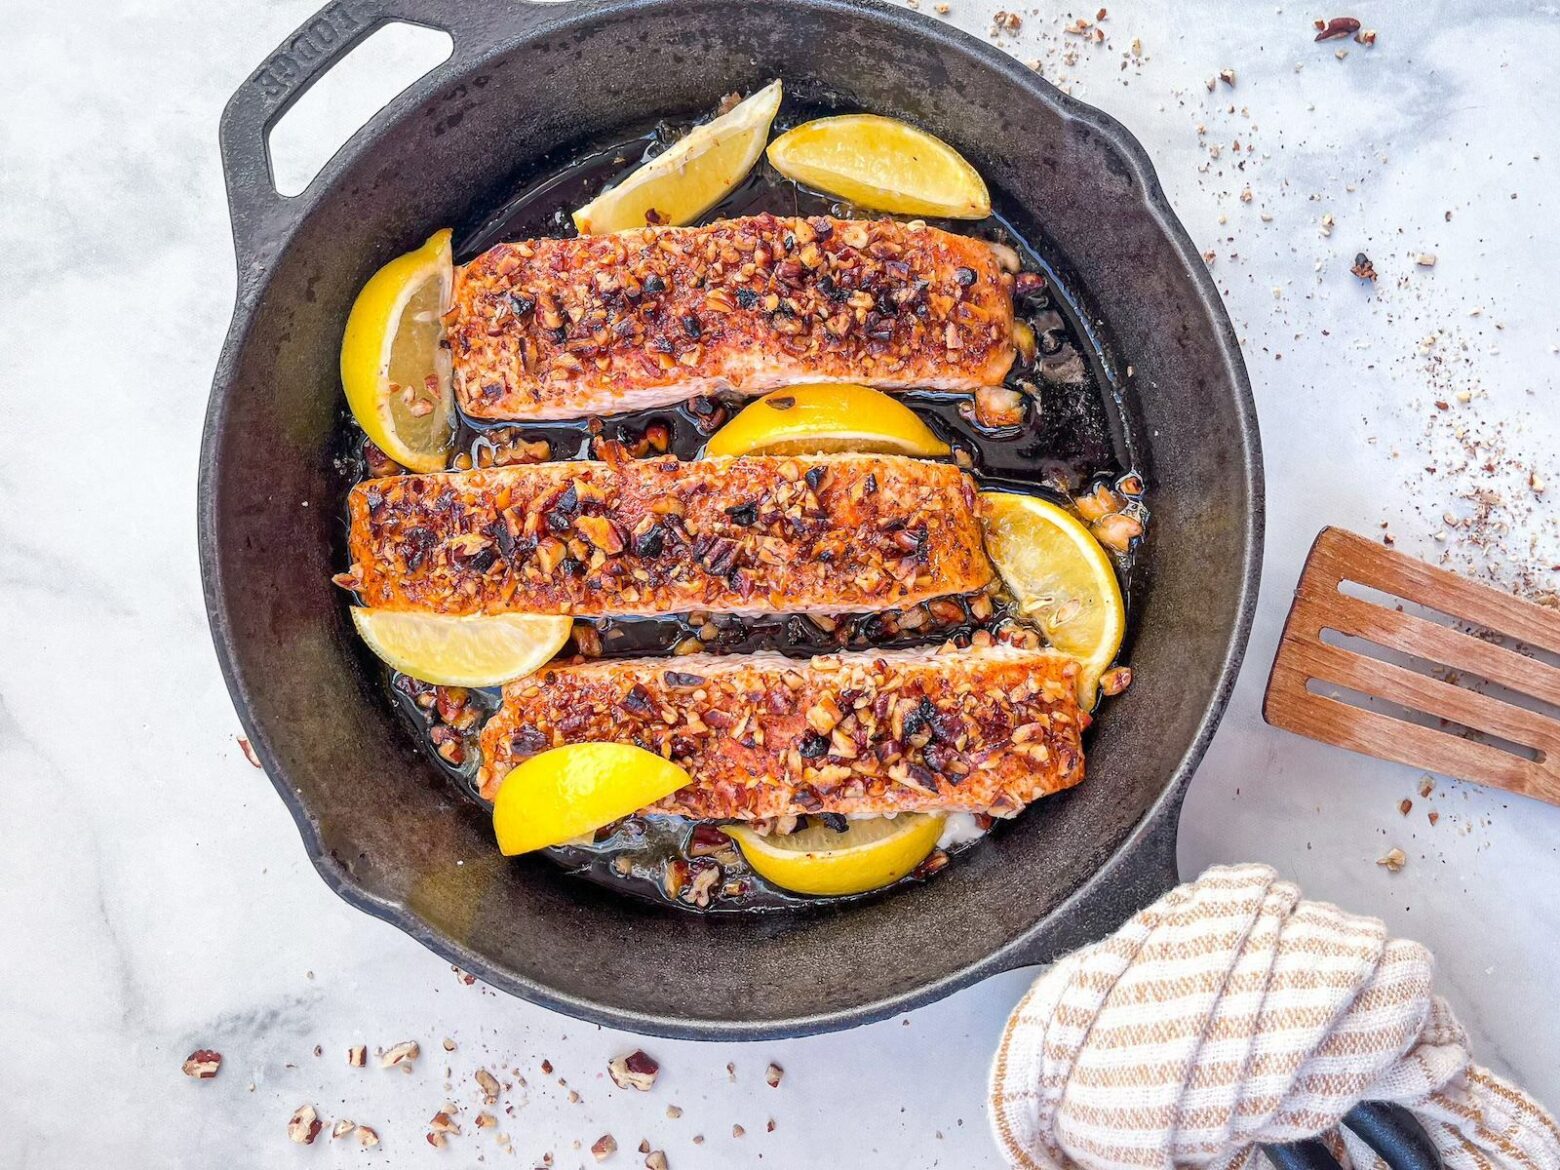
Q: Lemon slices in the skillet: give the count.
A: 8